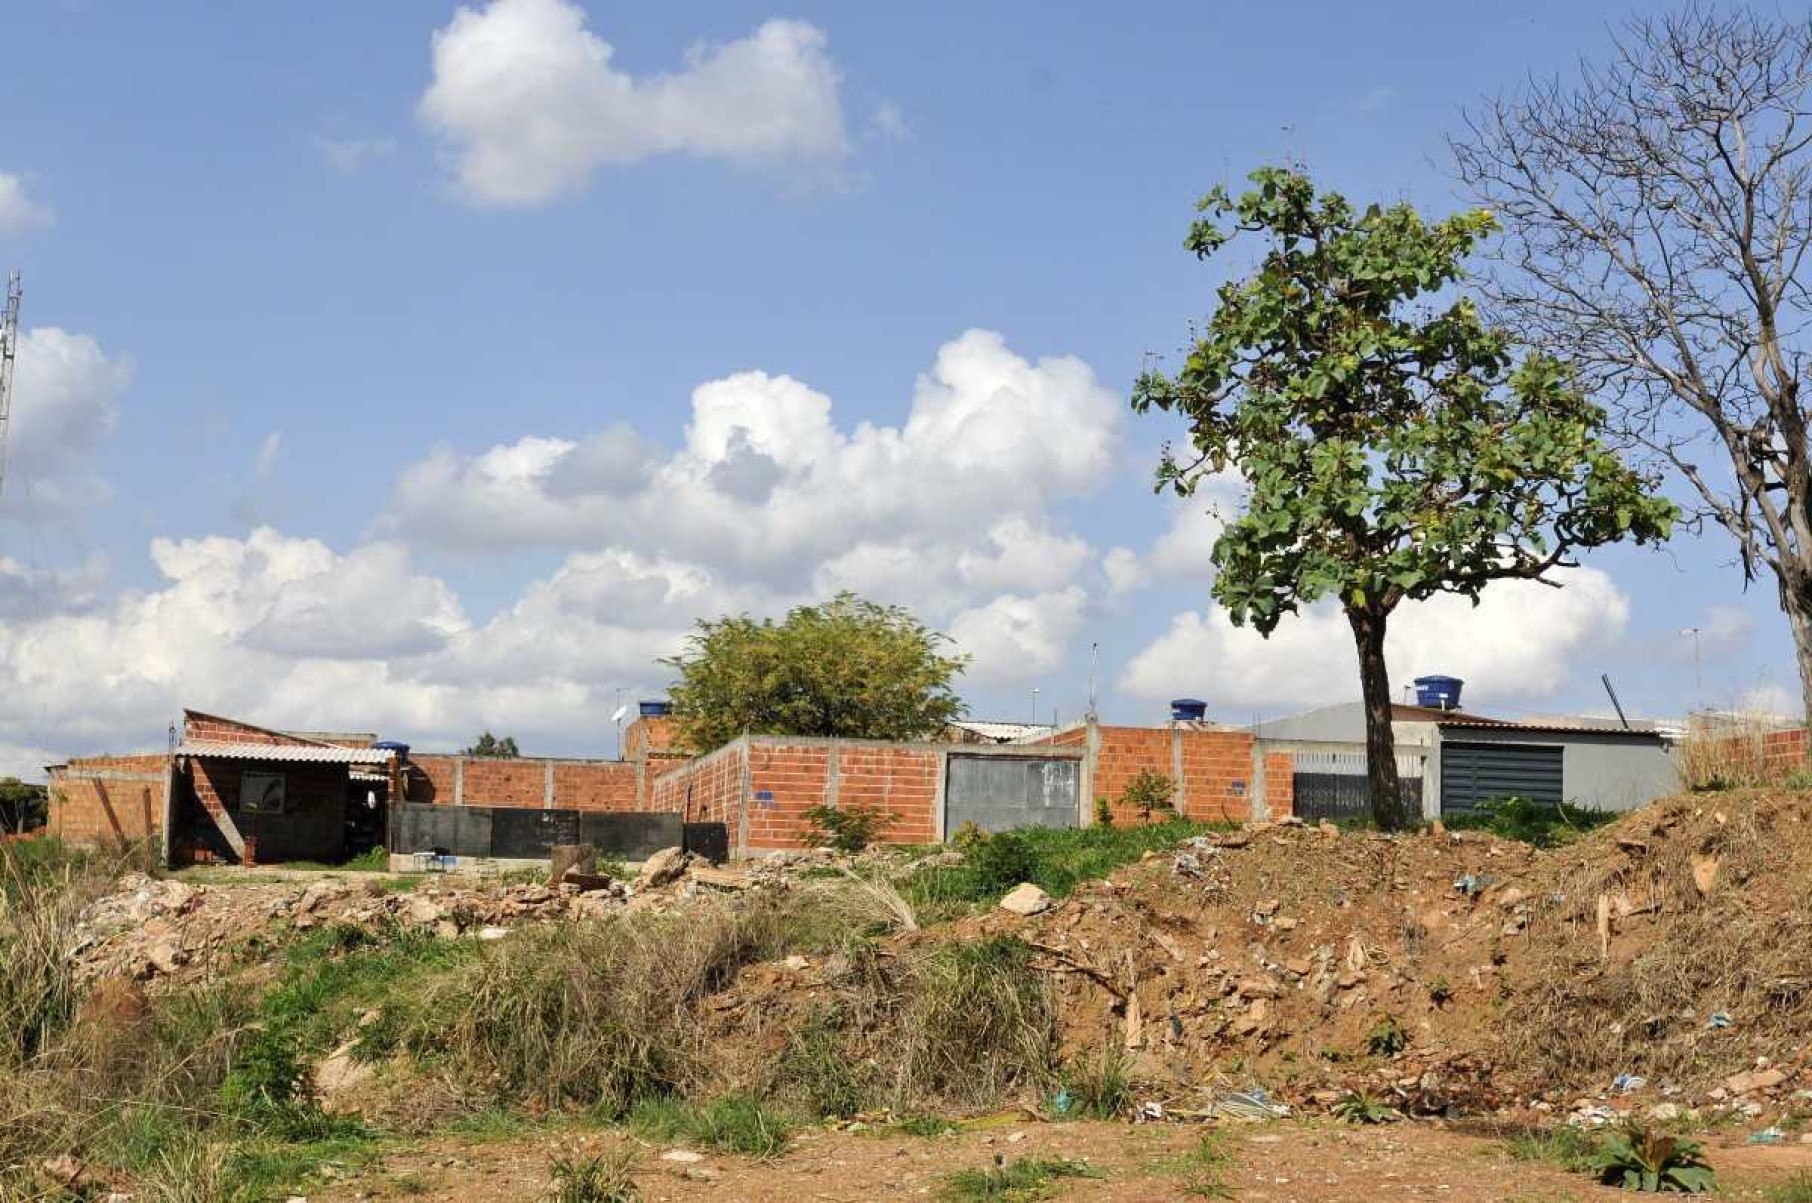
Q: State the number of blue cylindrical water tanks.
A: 4